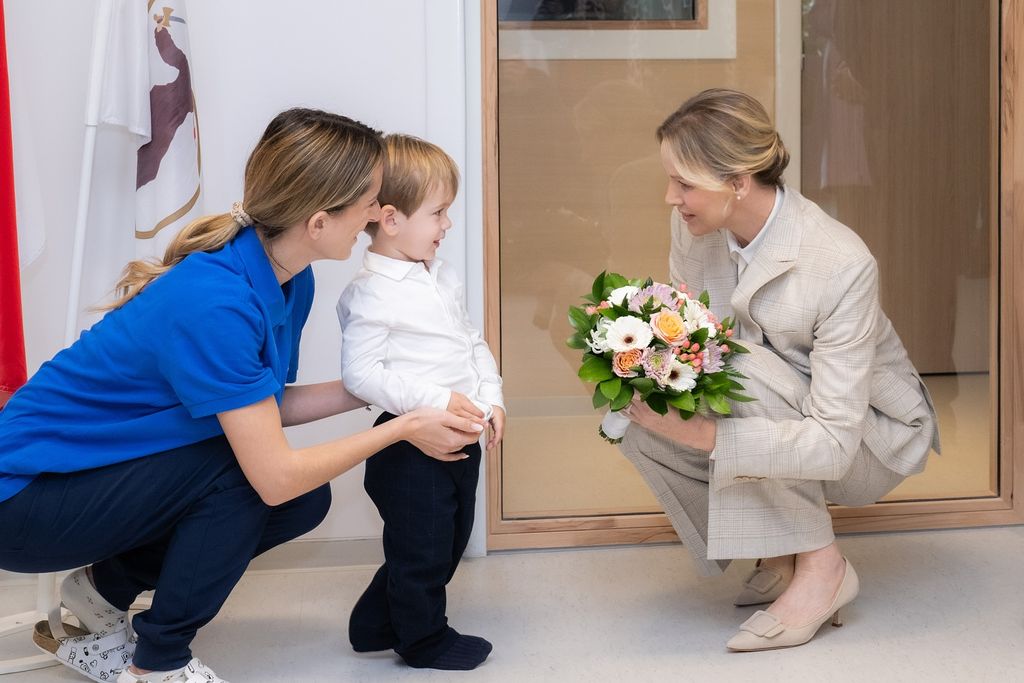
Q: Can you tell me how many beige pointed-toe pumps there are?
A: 2